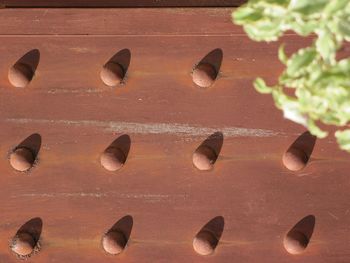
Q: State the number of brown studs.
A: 11